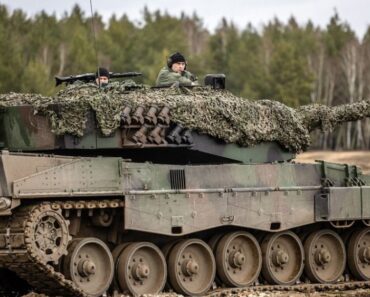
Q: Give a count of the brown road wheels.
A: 7